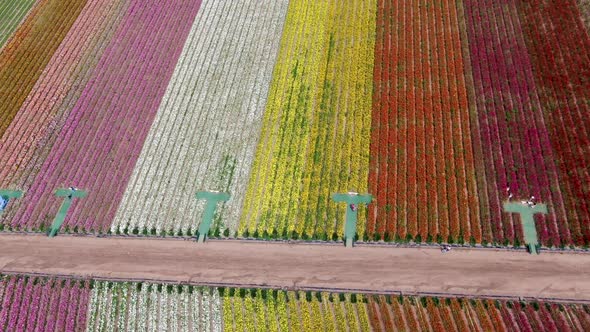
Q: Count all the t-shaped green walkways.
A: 5